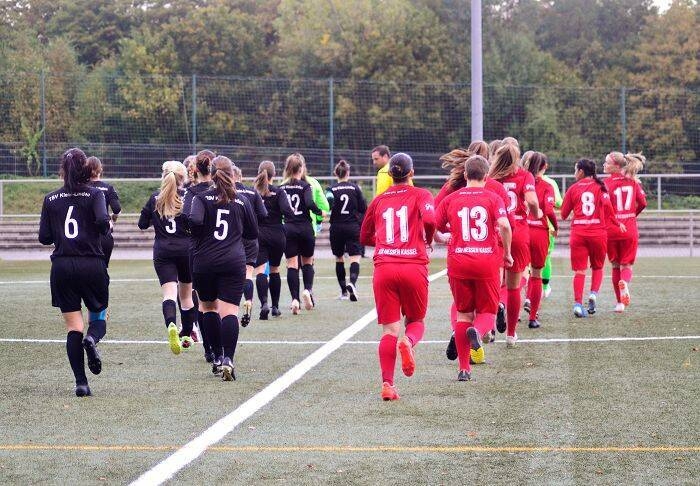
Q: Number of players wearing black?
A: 10